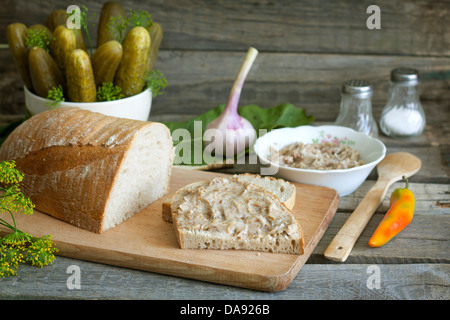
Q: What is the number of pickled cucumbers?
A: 10